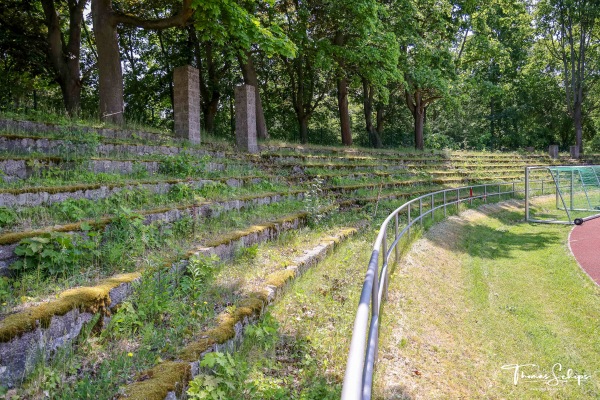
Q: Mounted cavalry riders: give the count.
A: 0